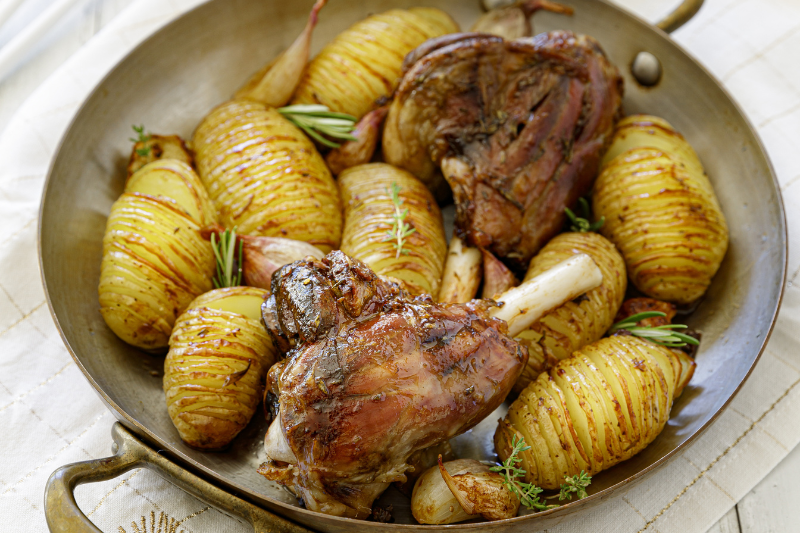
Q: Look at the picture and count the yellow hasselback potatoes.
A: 8